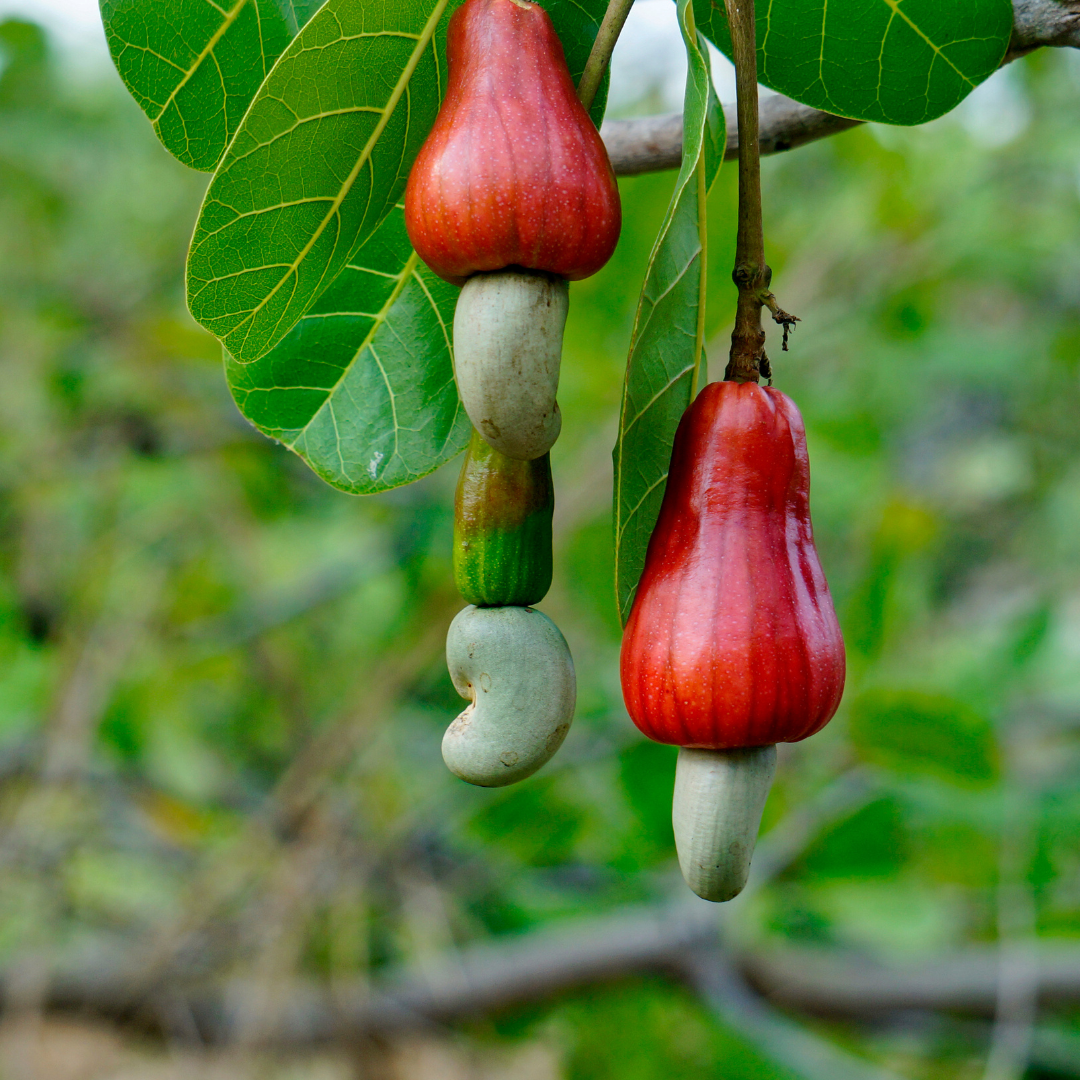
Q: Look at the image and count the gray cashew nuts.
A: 3